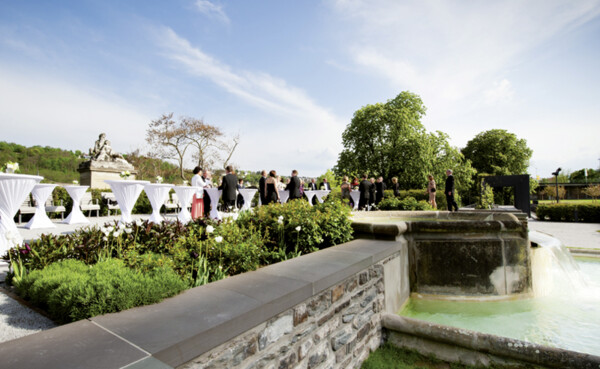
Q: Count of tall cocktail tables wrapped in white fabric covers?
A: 12